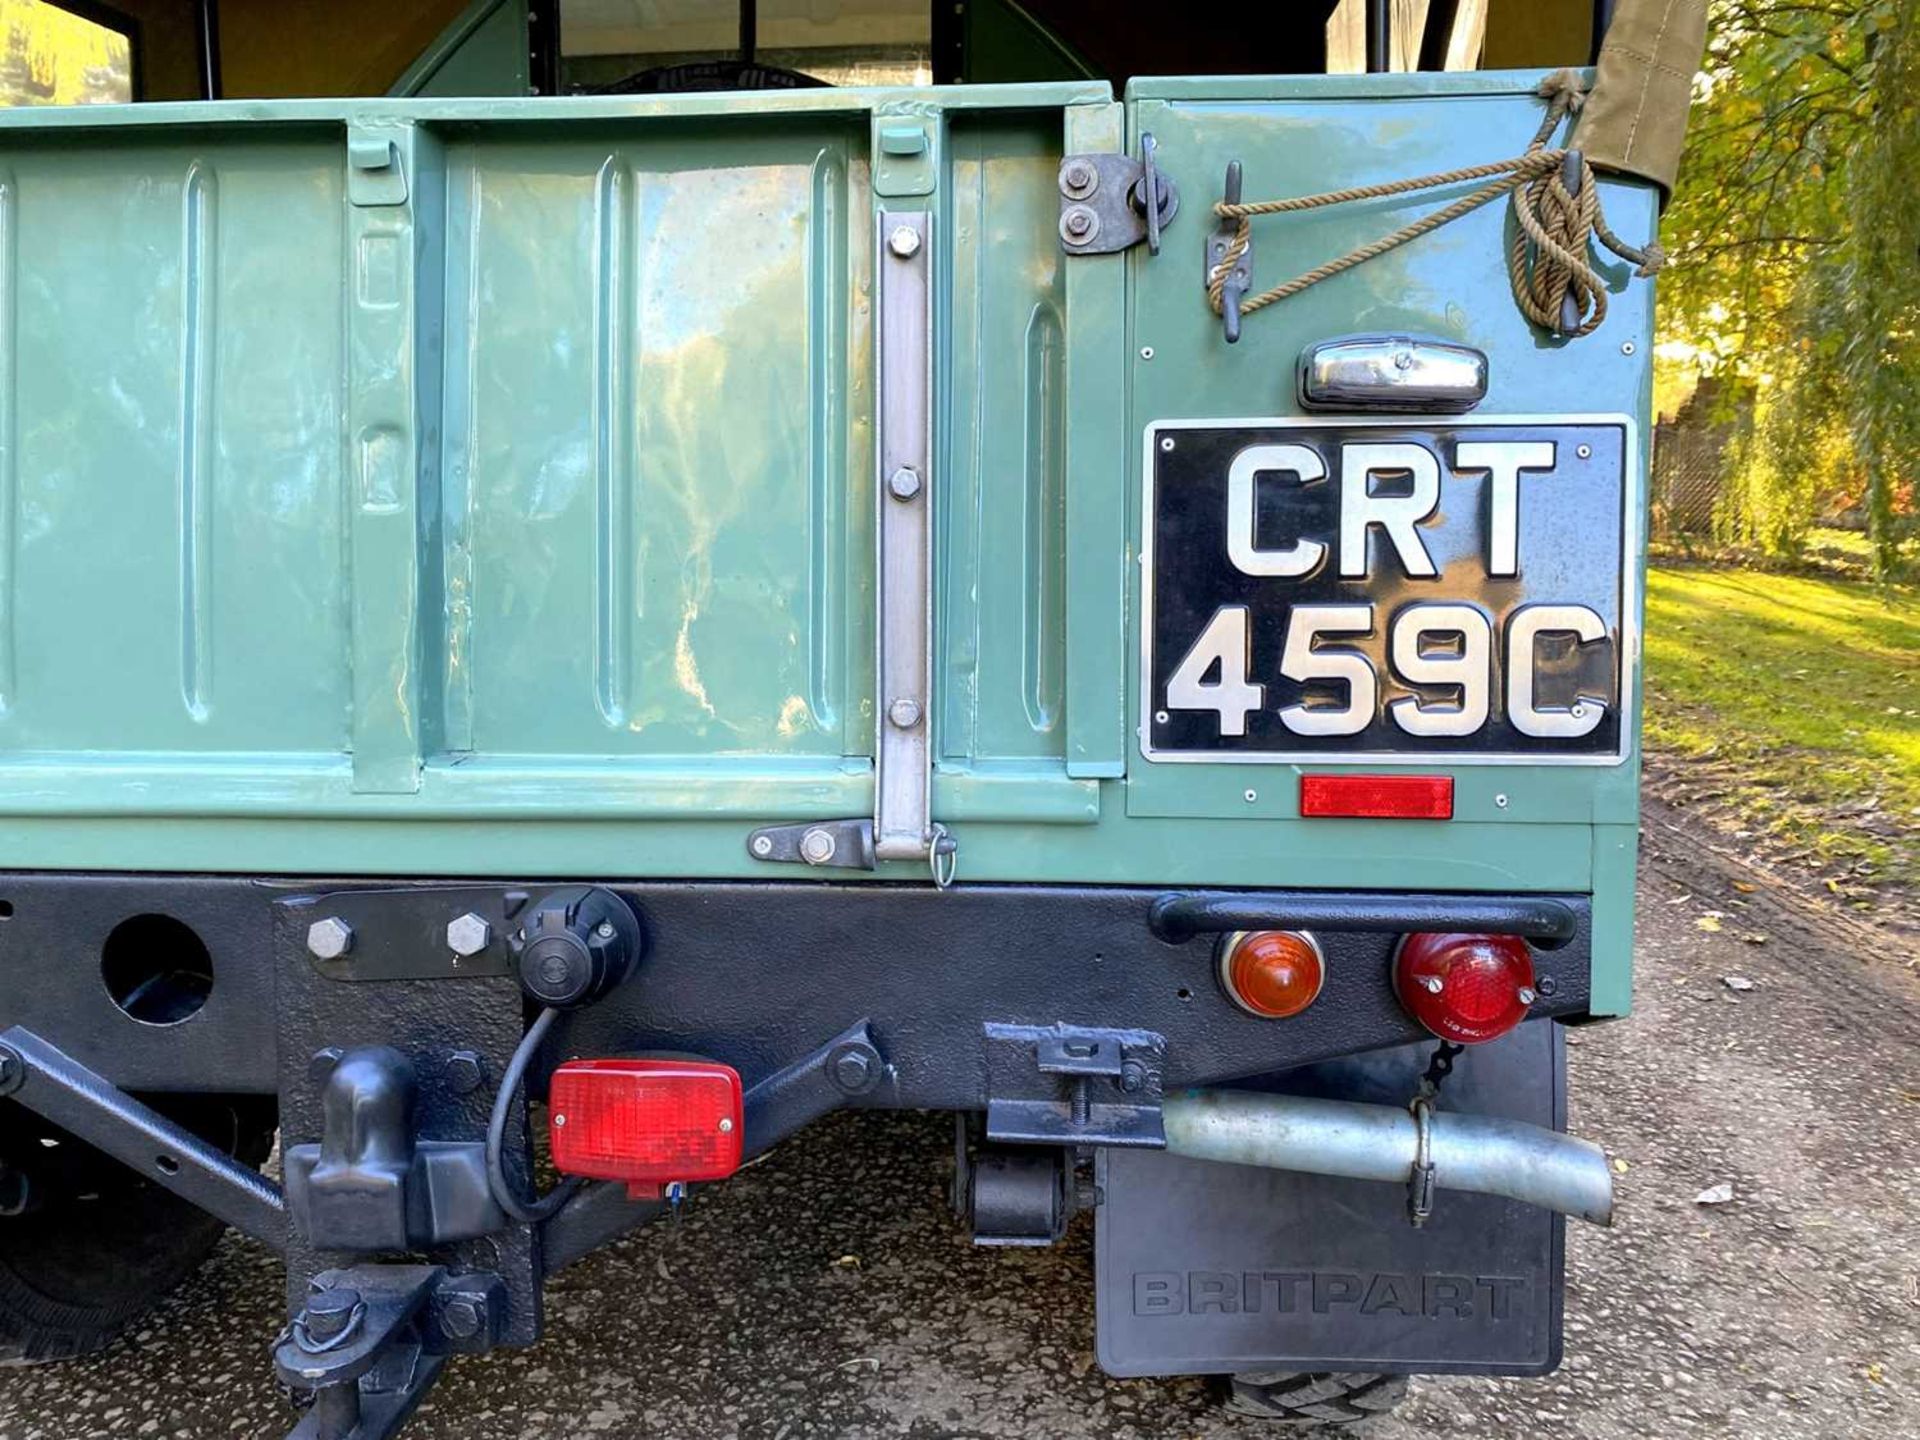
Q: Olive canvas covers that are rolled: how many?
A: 1